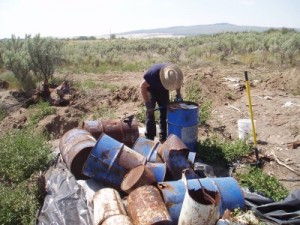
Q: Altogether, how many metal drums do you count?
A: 11